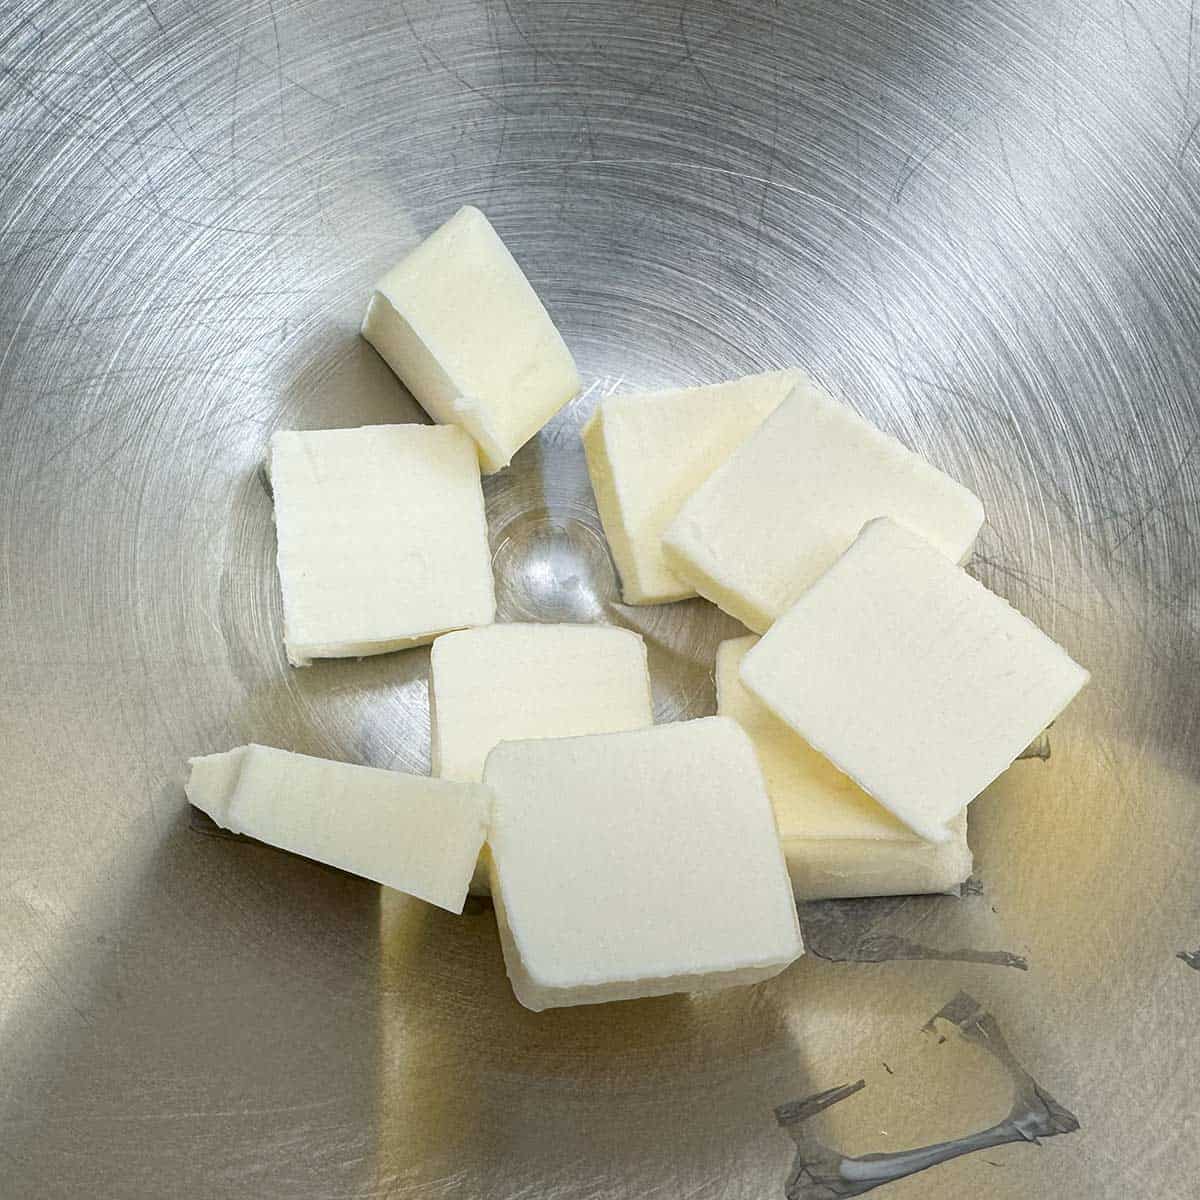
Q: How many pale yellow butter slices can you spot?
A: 9